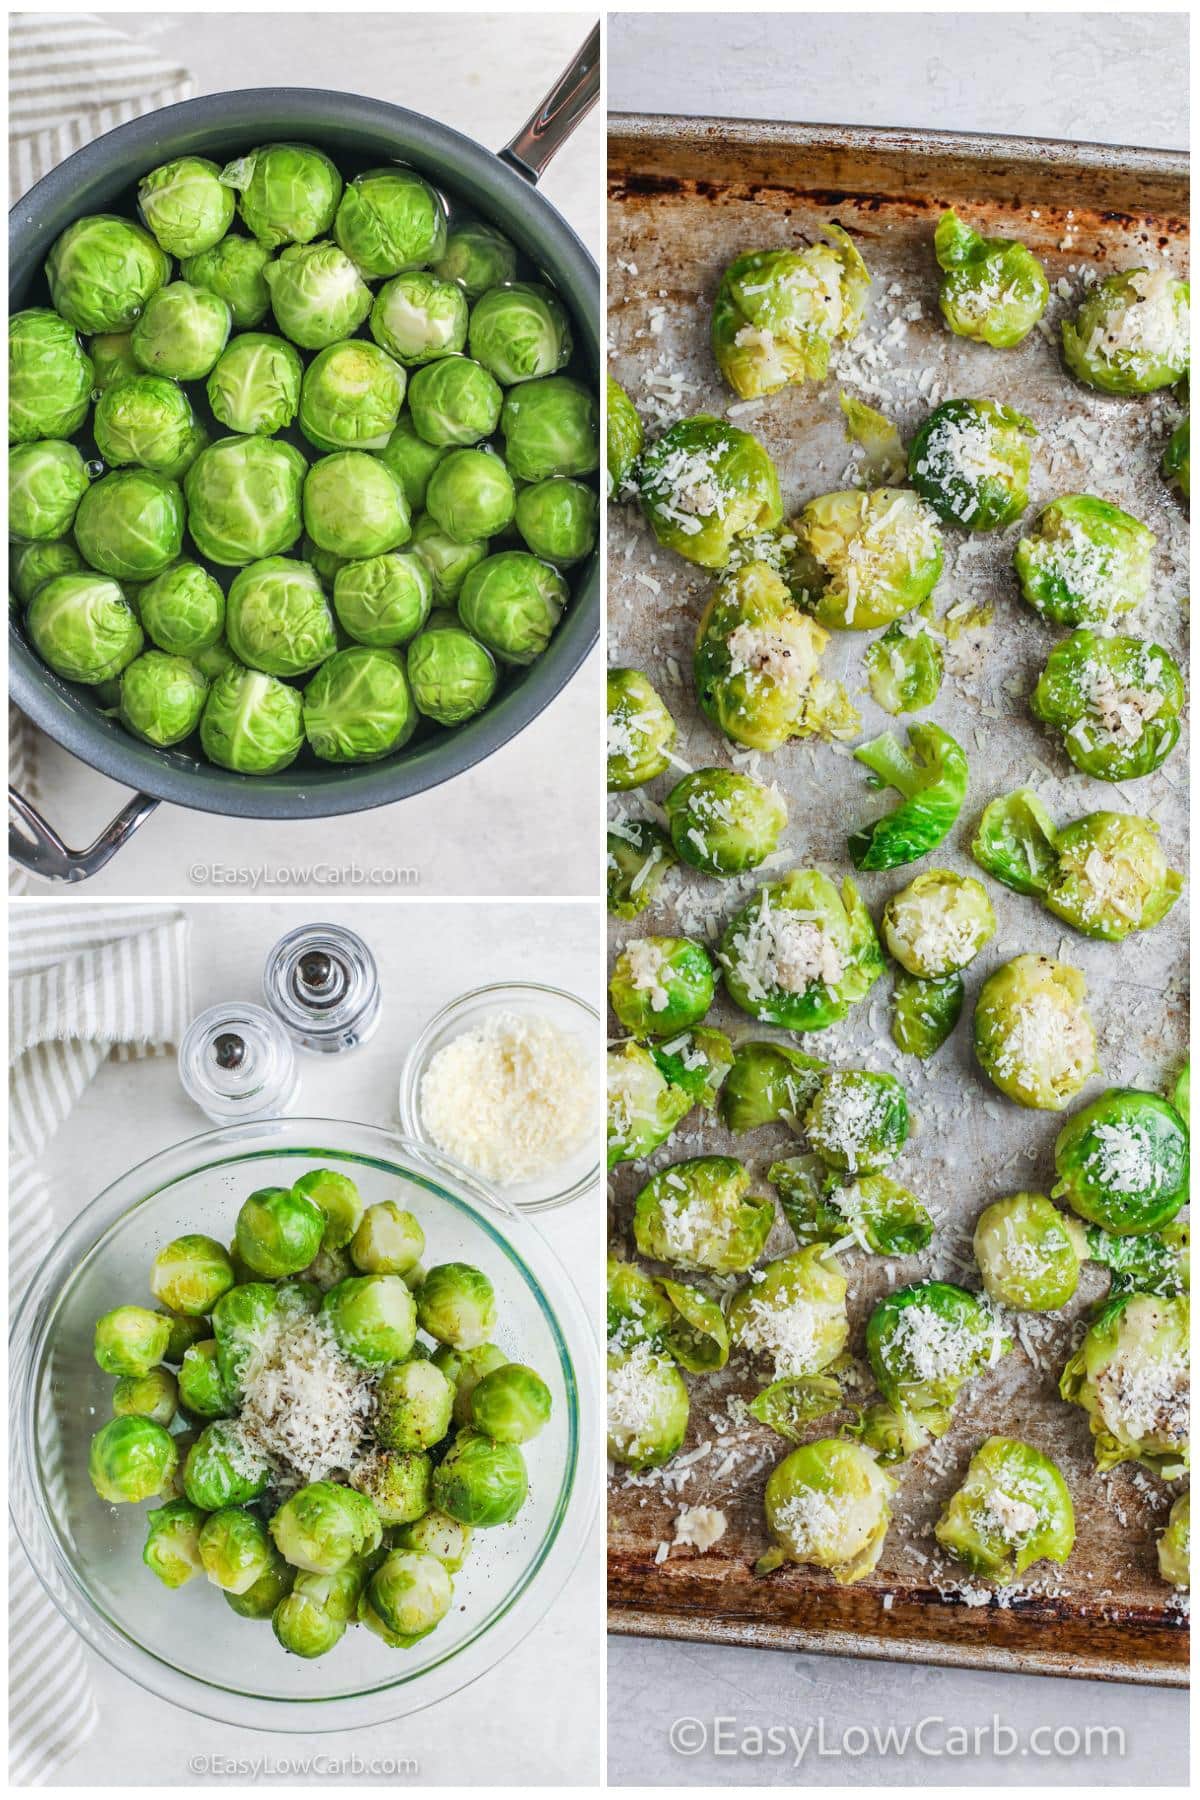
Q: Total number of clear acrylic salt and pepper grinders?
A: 2